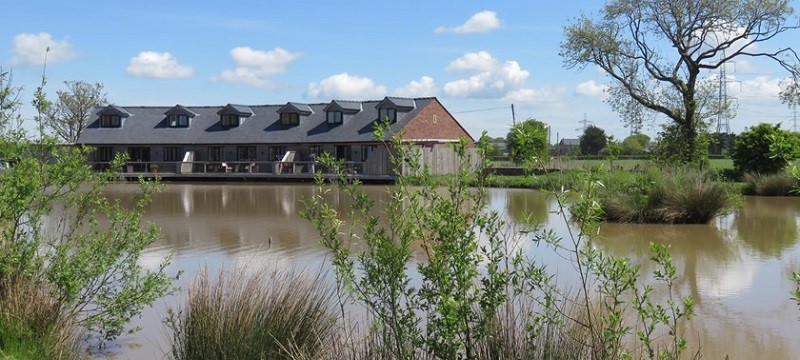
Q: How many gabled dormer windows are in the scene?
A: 6